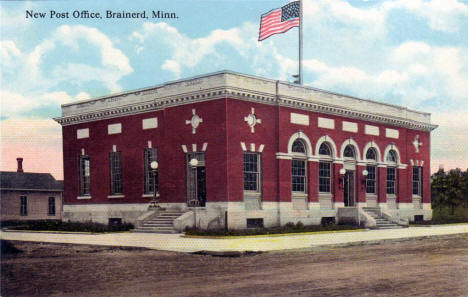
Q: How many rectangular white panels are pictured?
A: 8